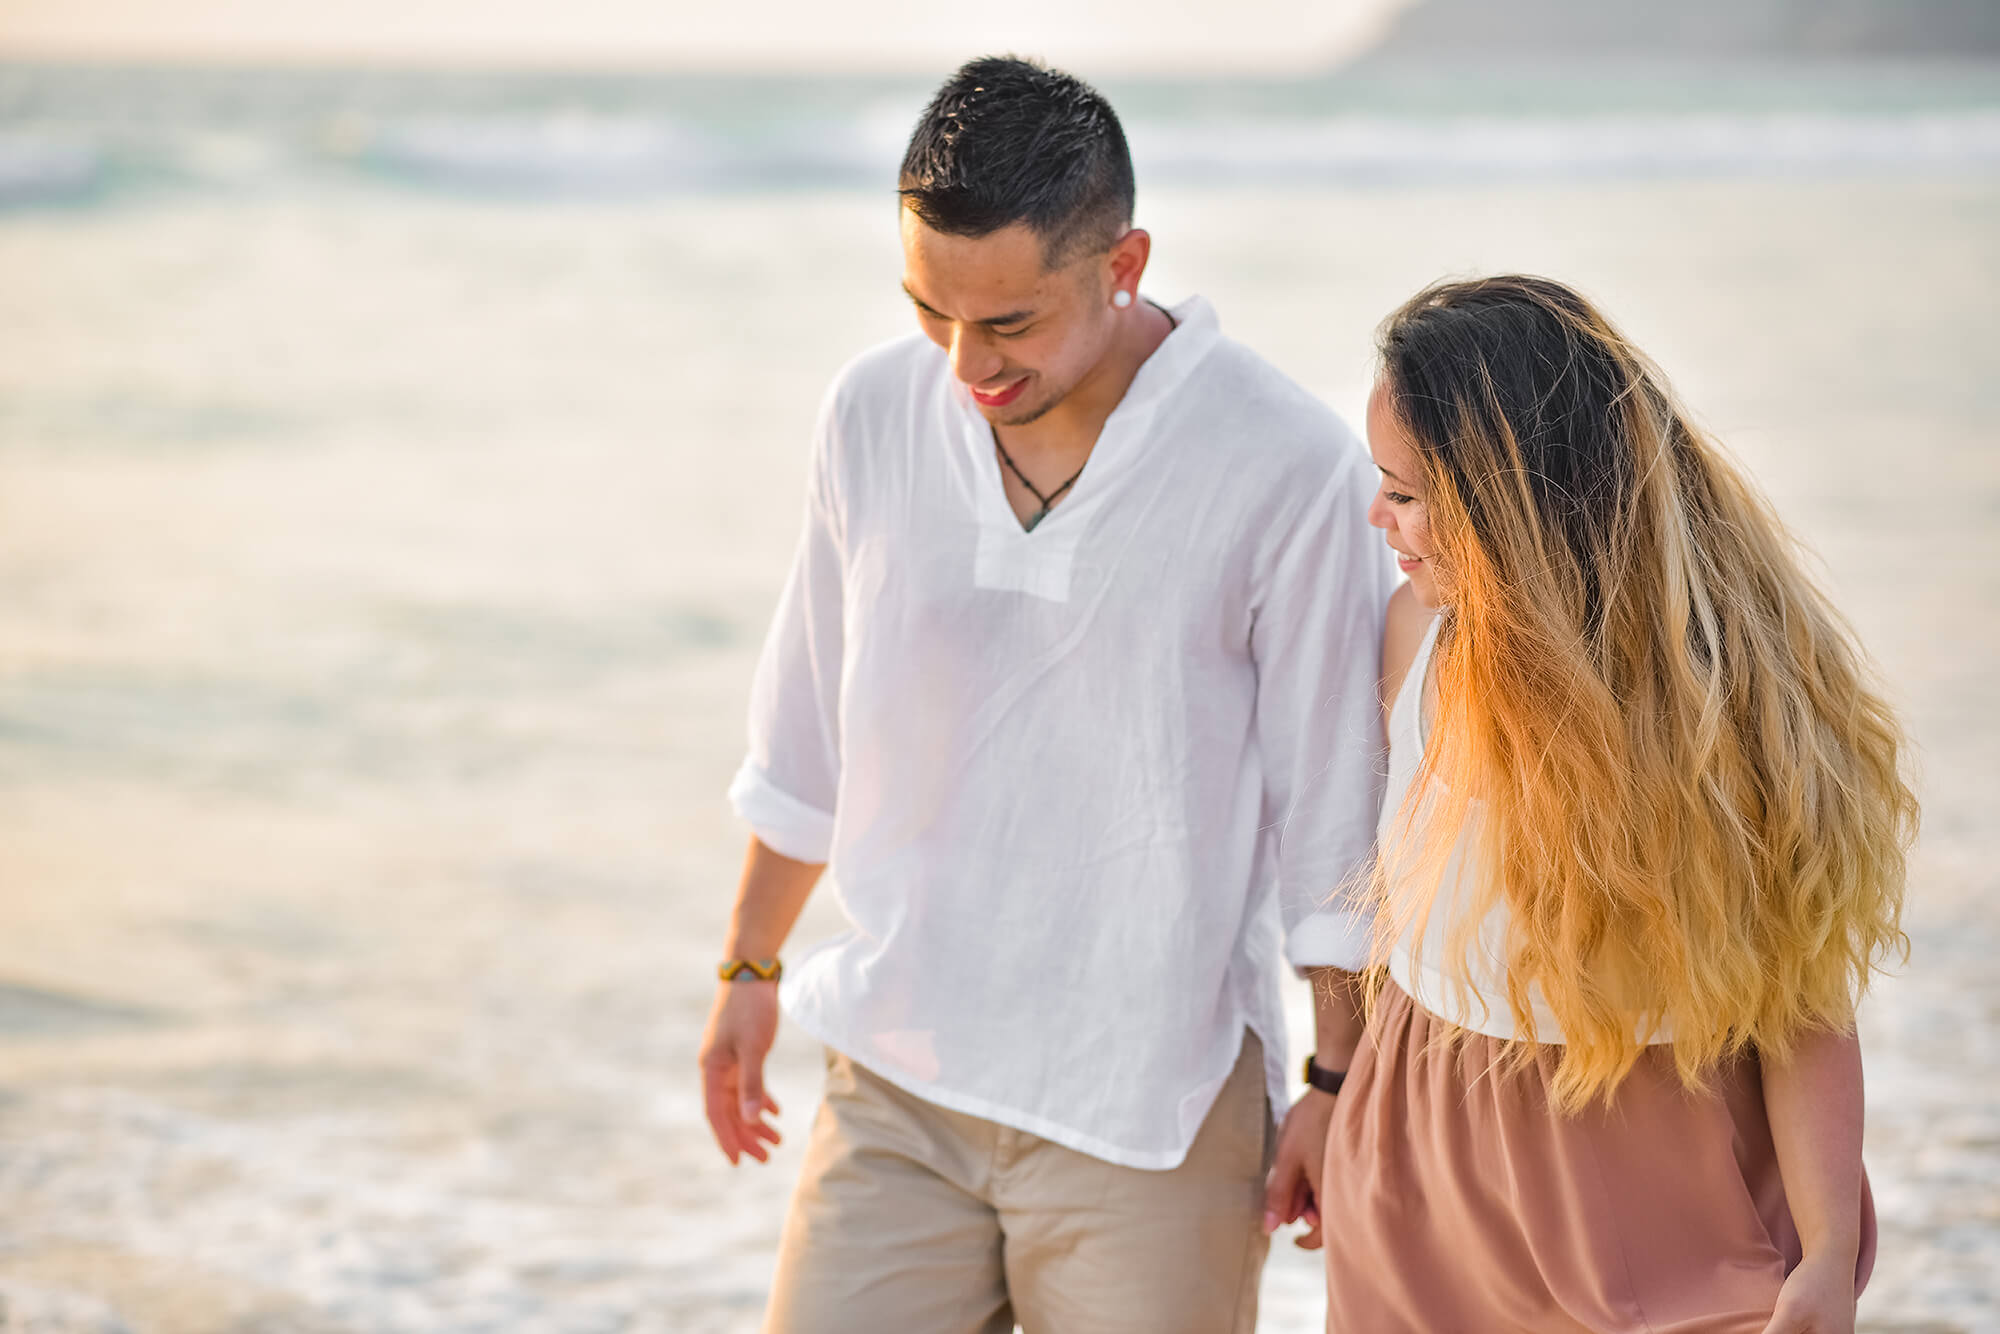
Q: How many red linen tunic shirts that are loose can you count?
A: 0